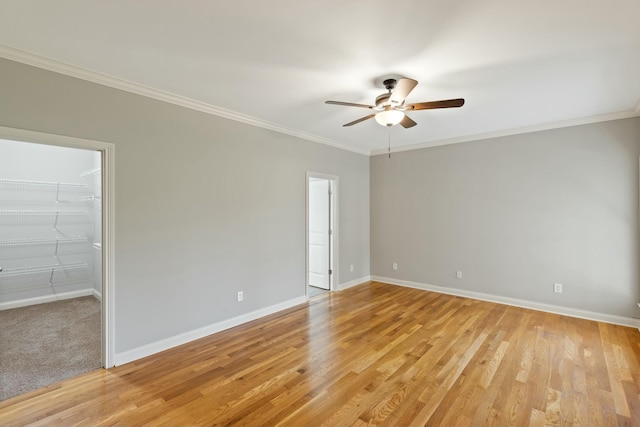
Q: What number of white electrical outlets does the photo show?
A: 5